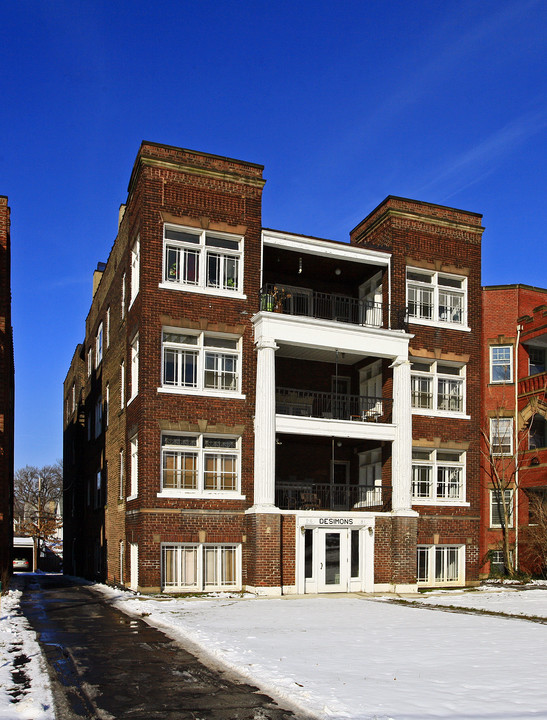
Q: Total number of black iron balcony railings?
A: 3